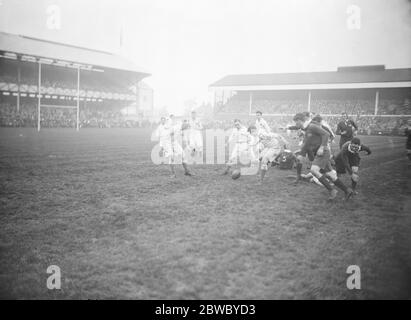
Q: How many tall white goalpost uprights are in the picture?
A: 2